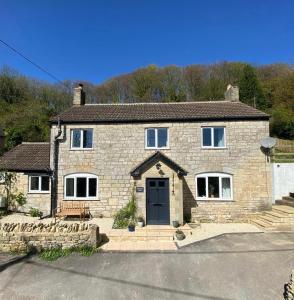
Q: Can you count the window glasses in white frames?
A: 14